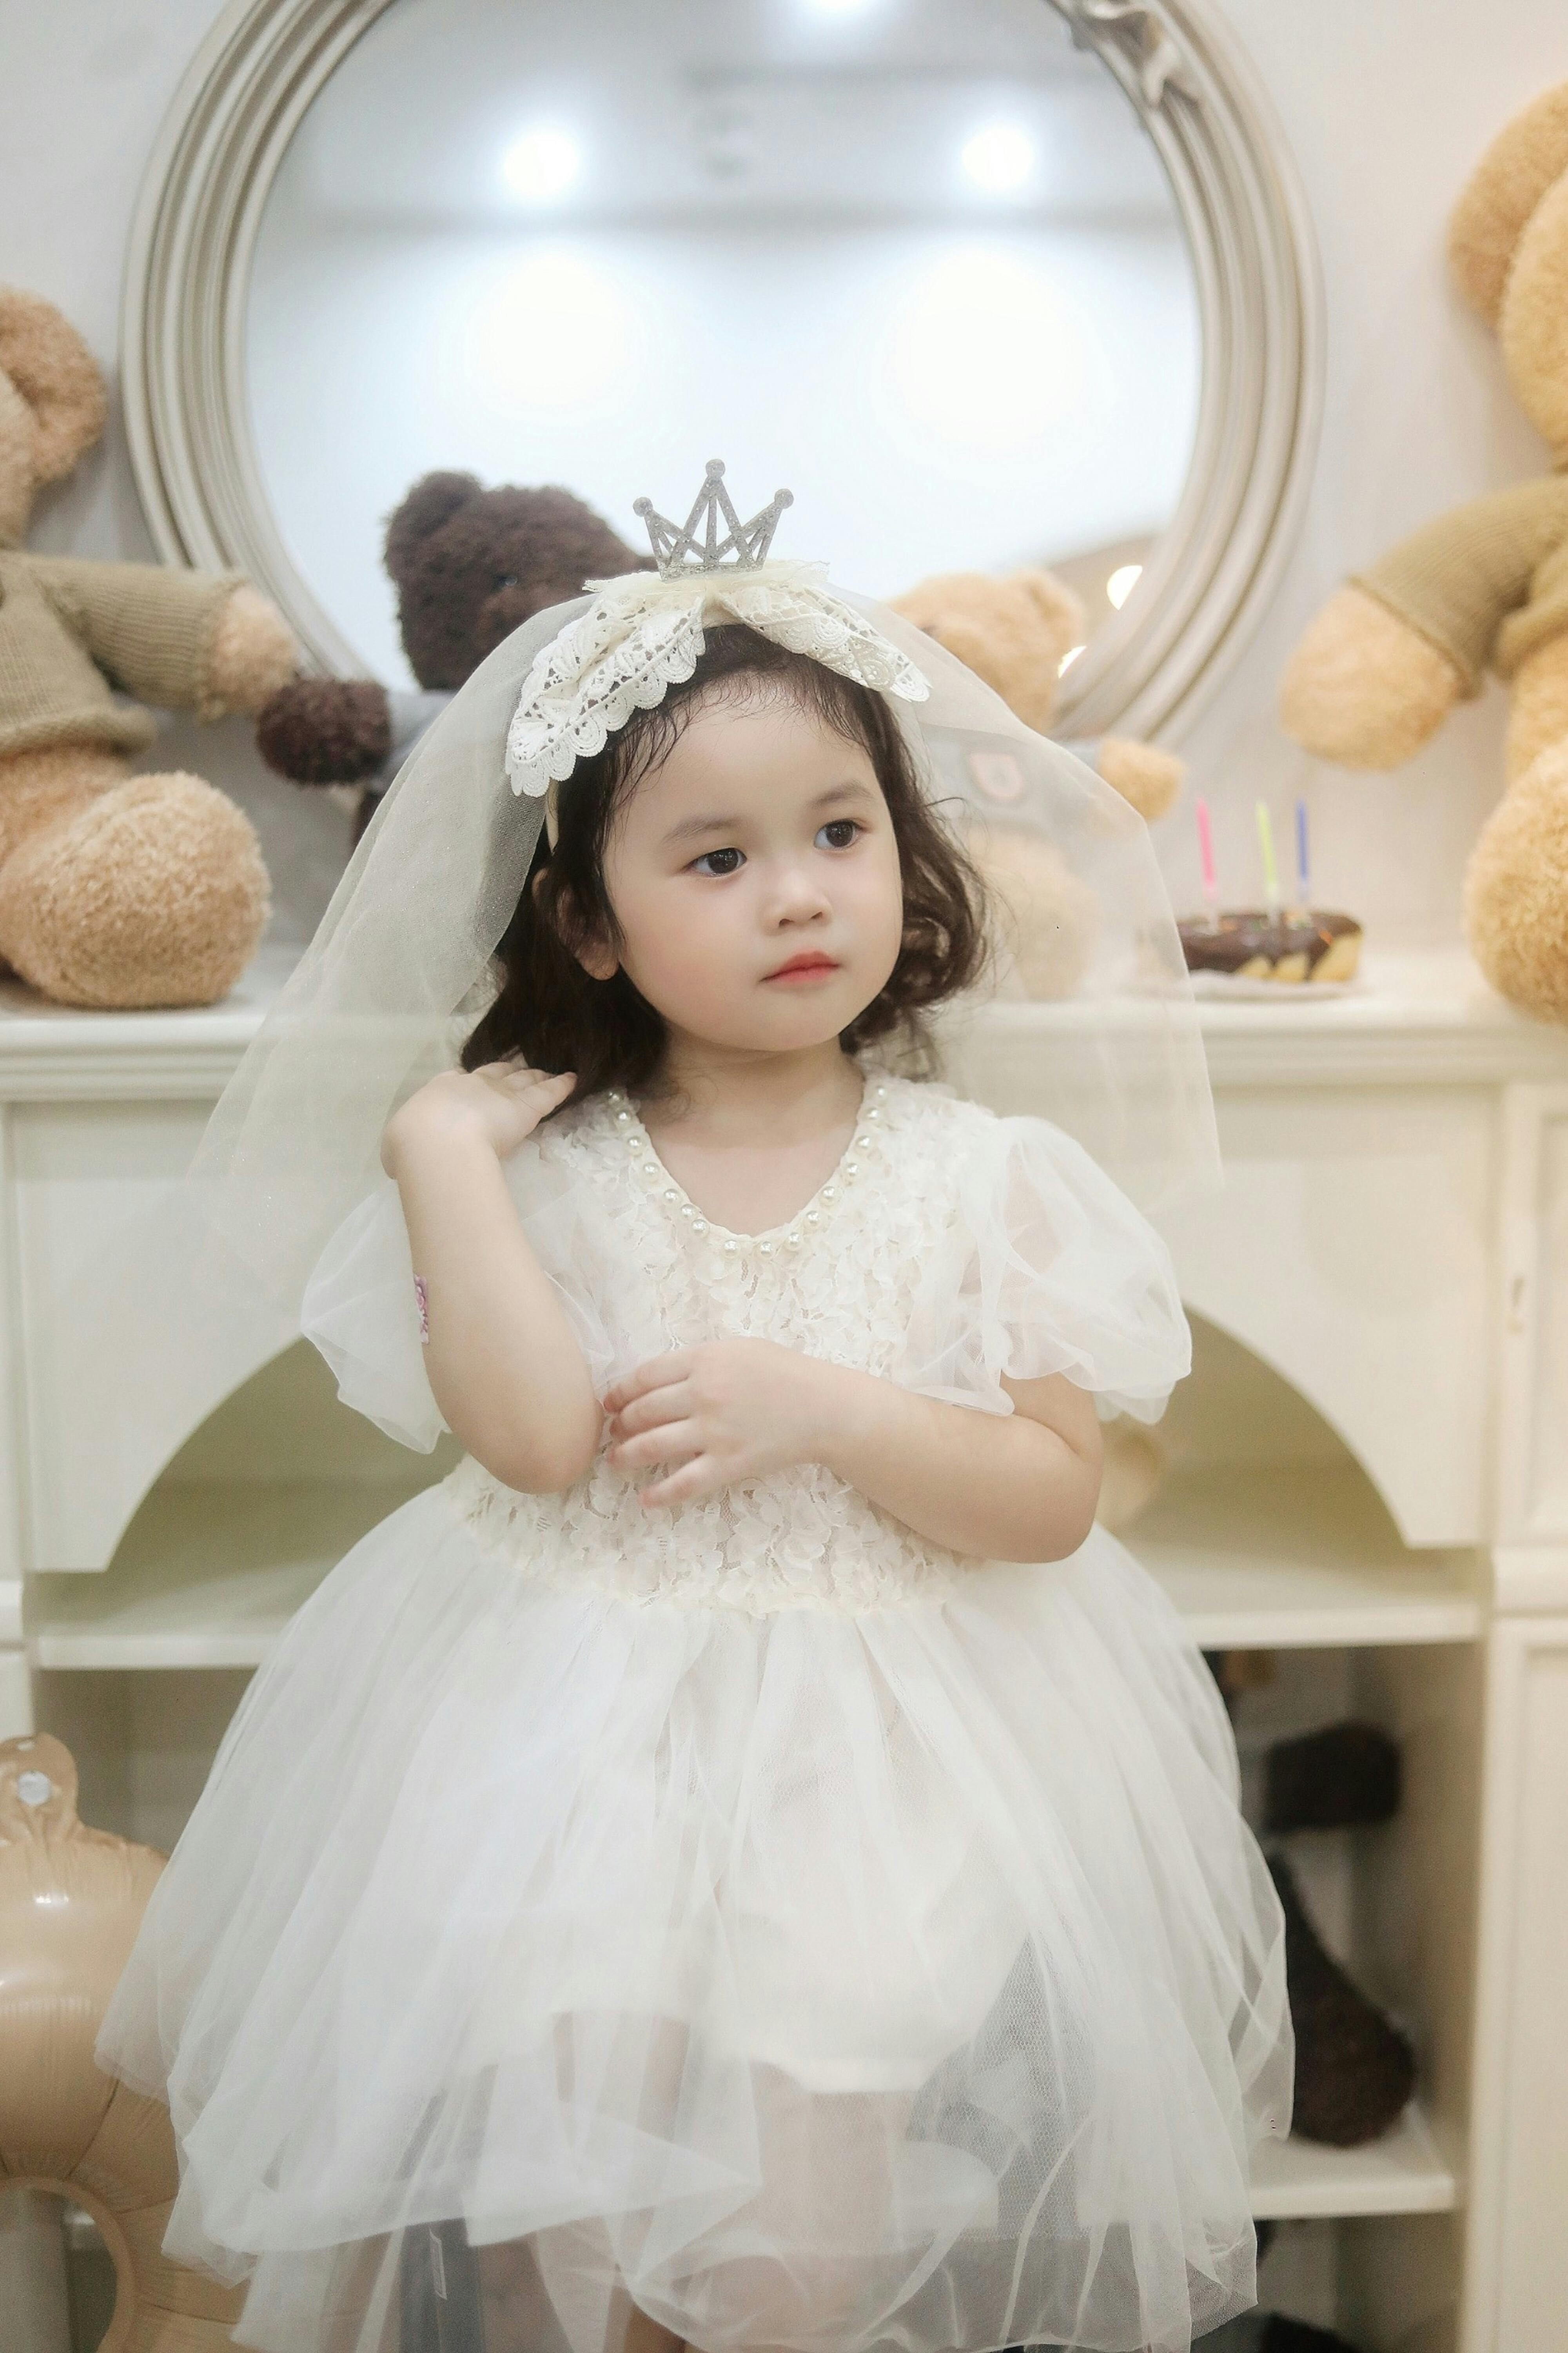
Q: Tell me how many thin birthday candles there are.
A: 3